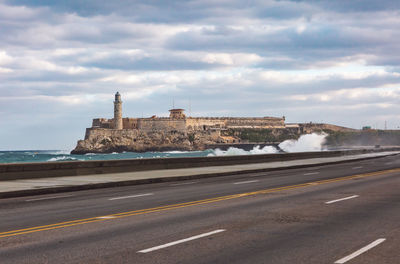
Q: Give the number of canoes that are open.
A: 0